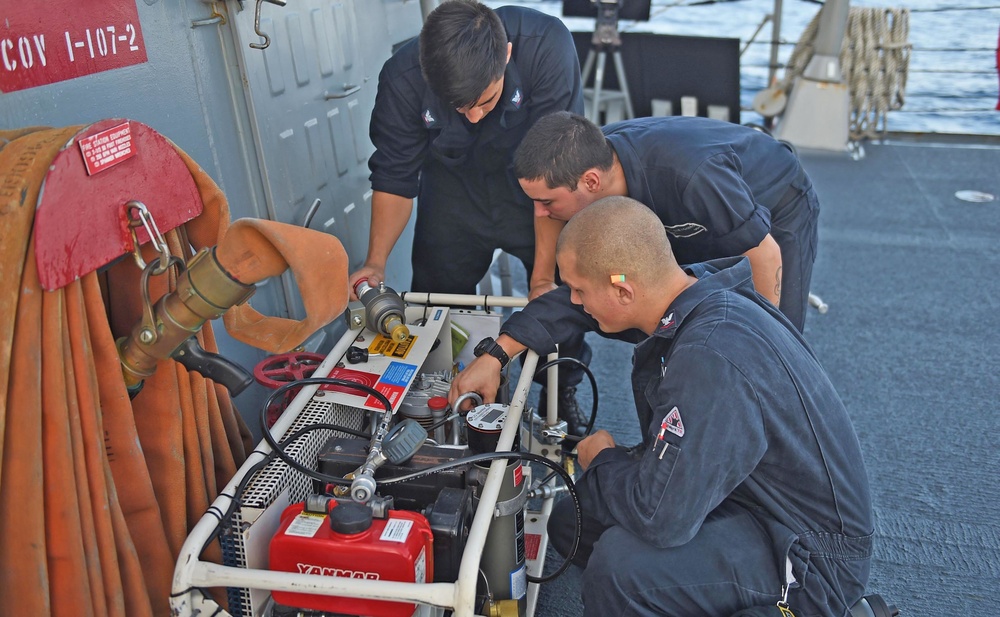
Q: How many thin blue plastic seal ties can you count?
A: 0